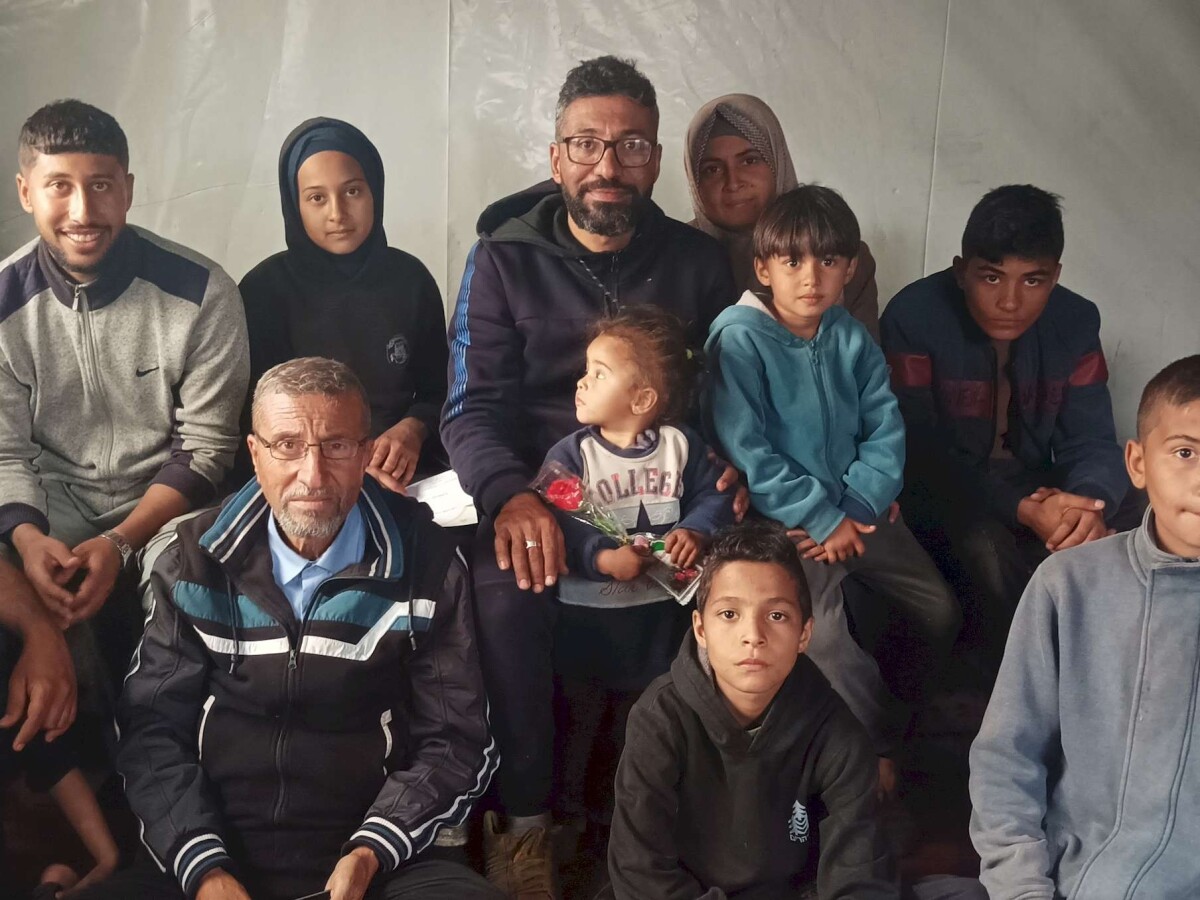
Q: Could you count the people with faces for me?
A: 10